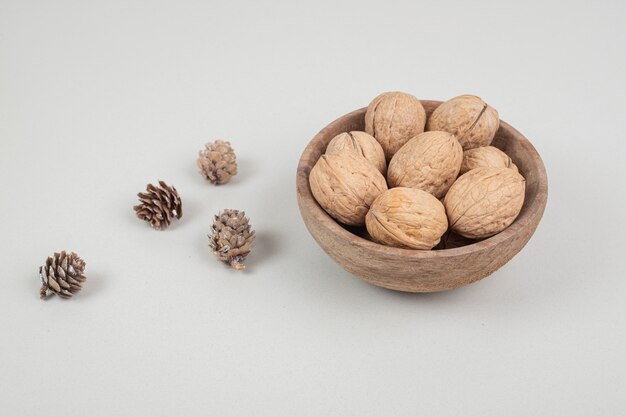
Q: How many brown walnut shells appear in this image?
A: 8